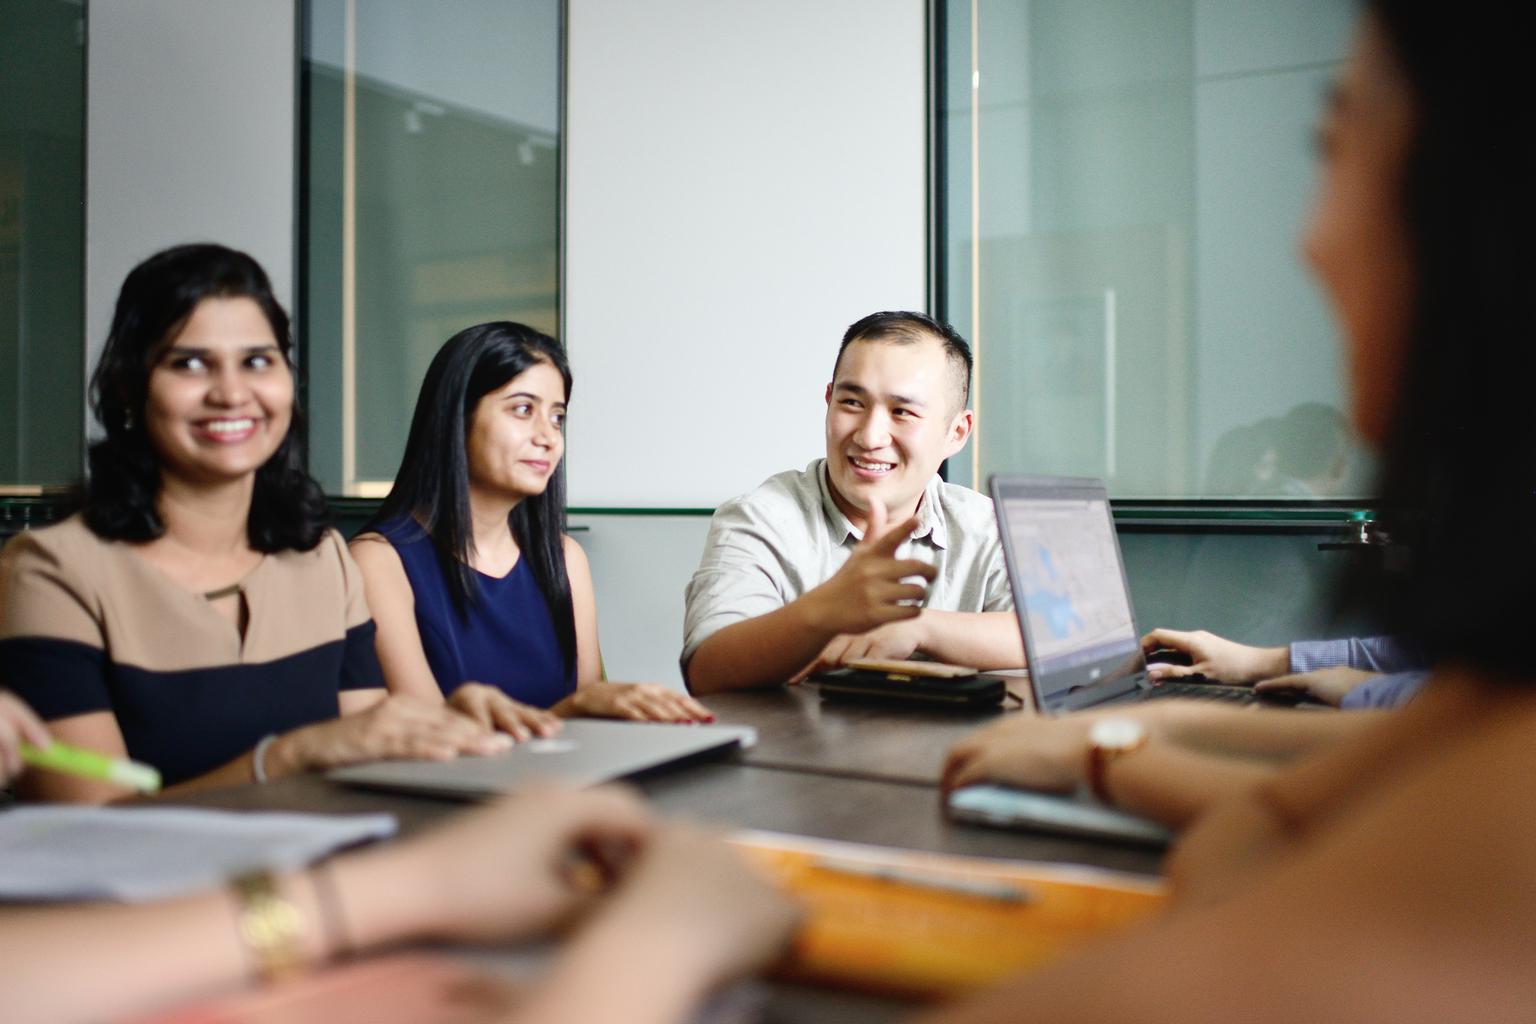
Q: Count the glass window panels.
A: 3